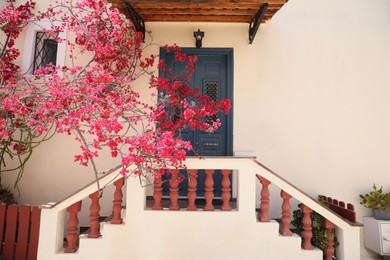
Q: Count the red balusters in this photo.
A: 12